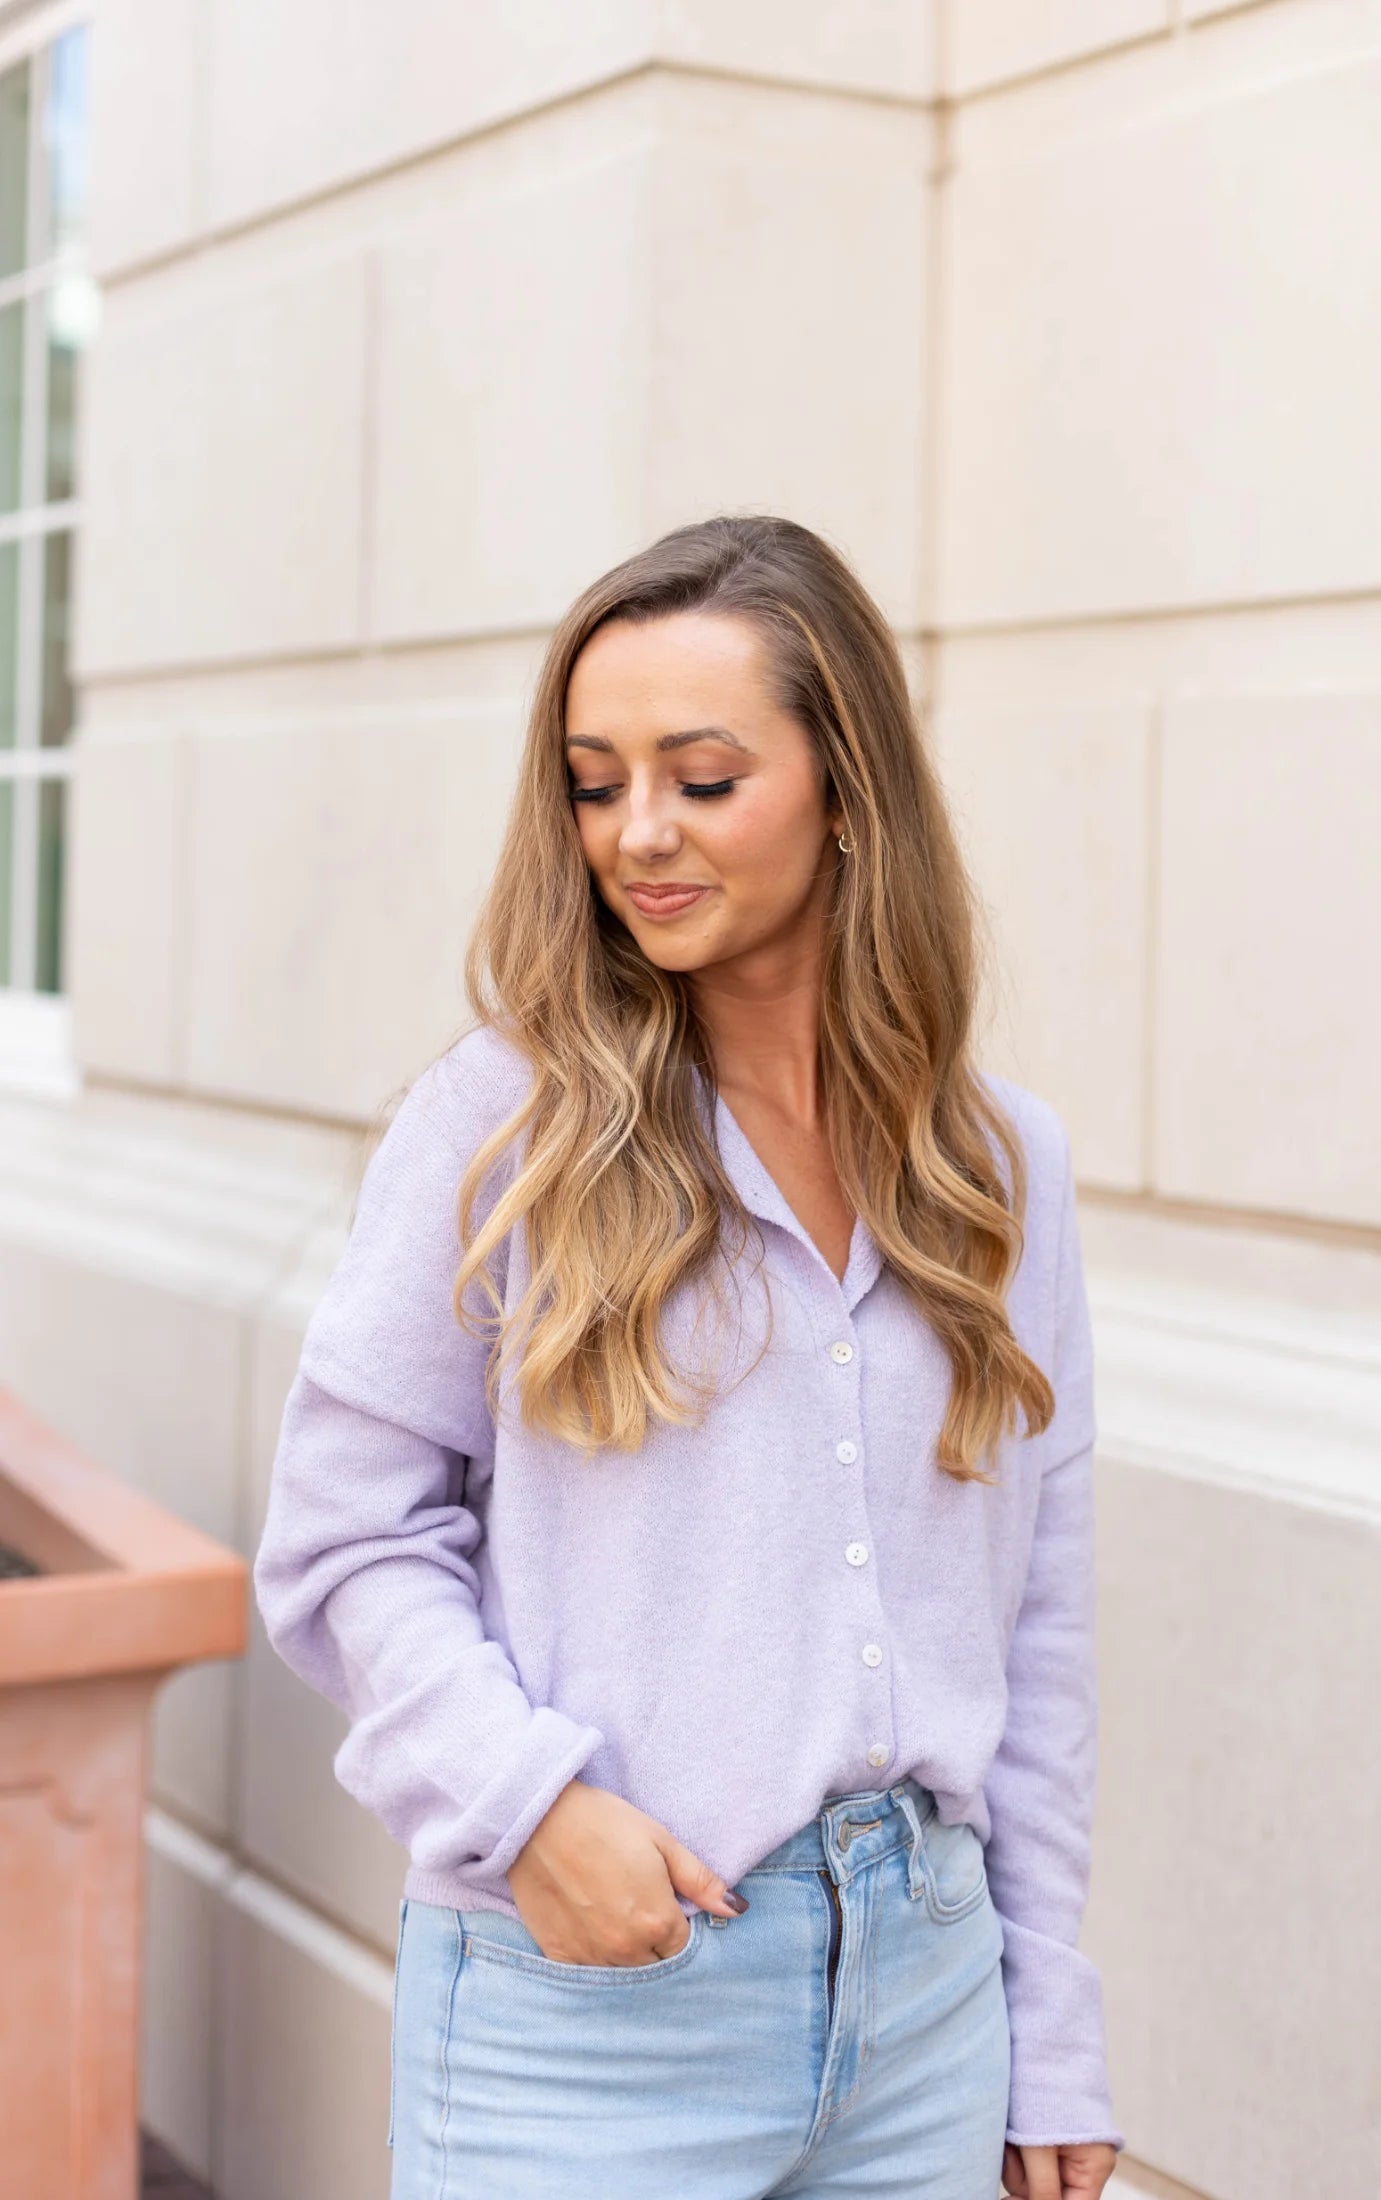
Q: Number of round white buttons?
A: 5